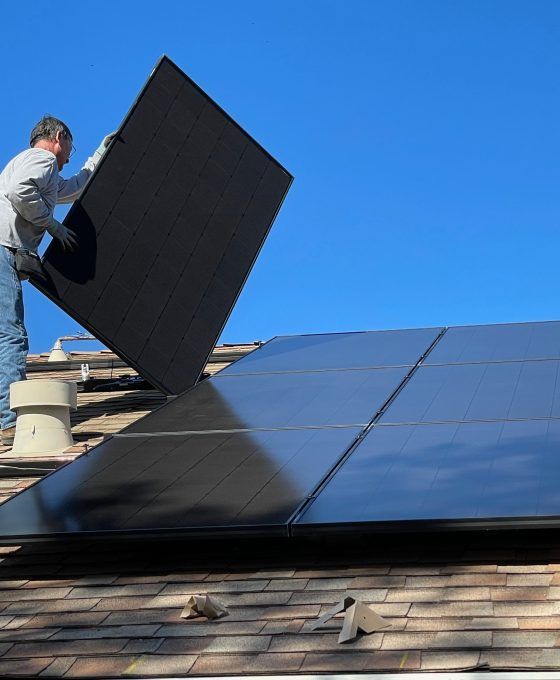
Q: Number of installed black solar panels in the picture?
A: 6